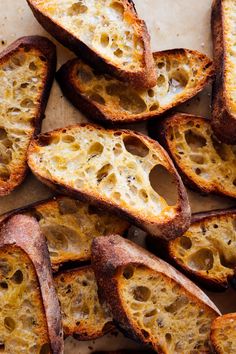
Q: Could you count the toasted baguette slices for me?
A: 12